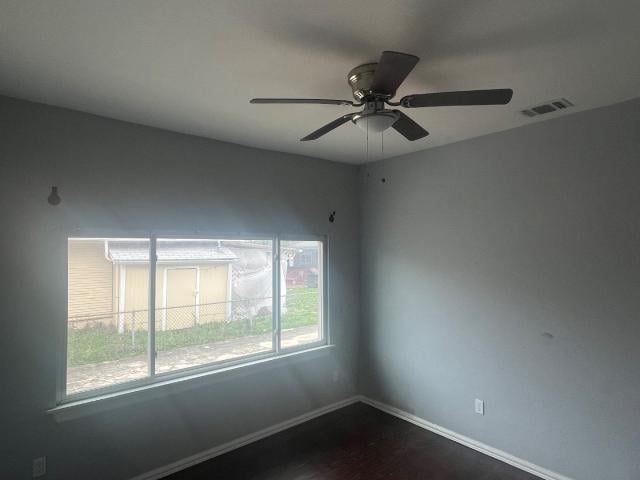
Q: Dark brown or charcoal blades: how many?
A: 5